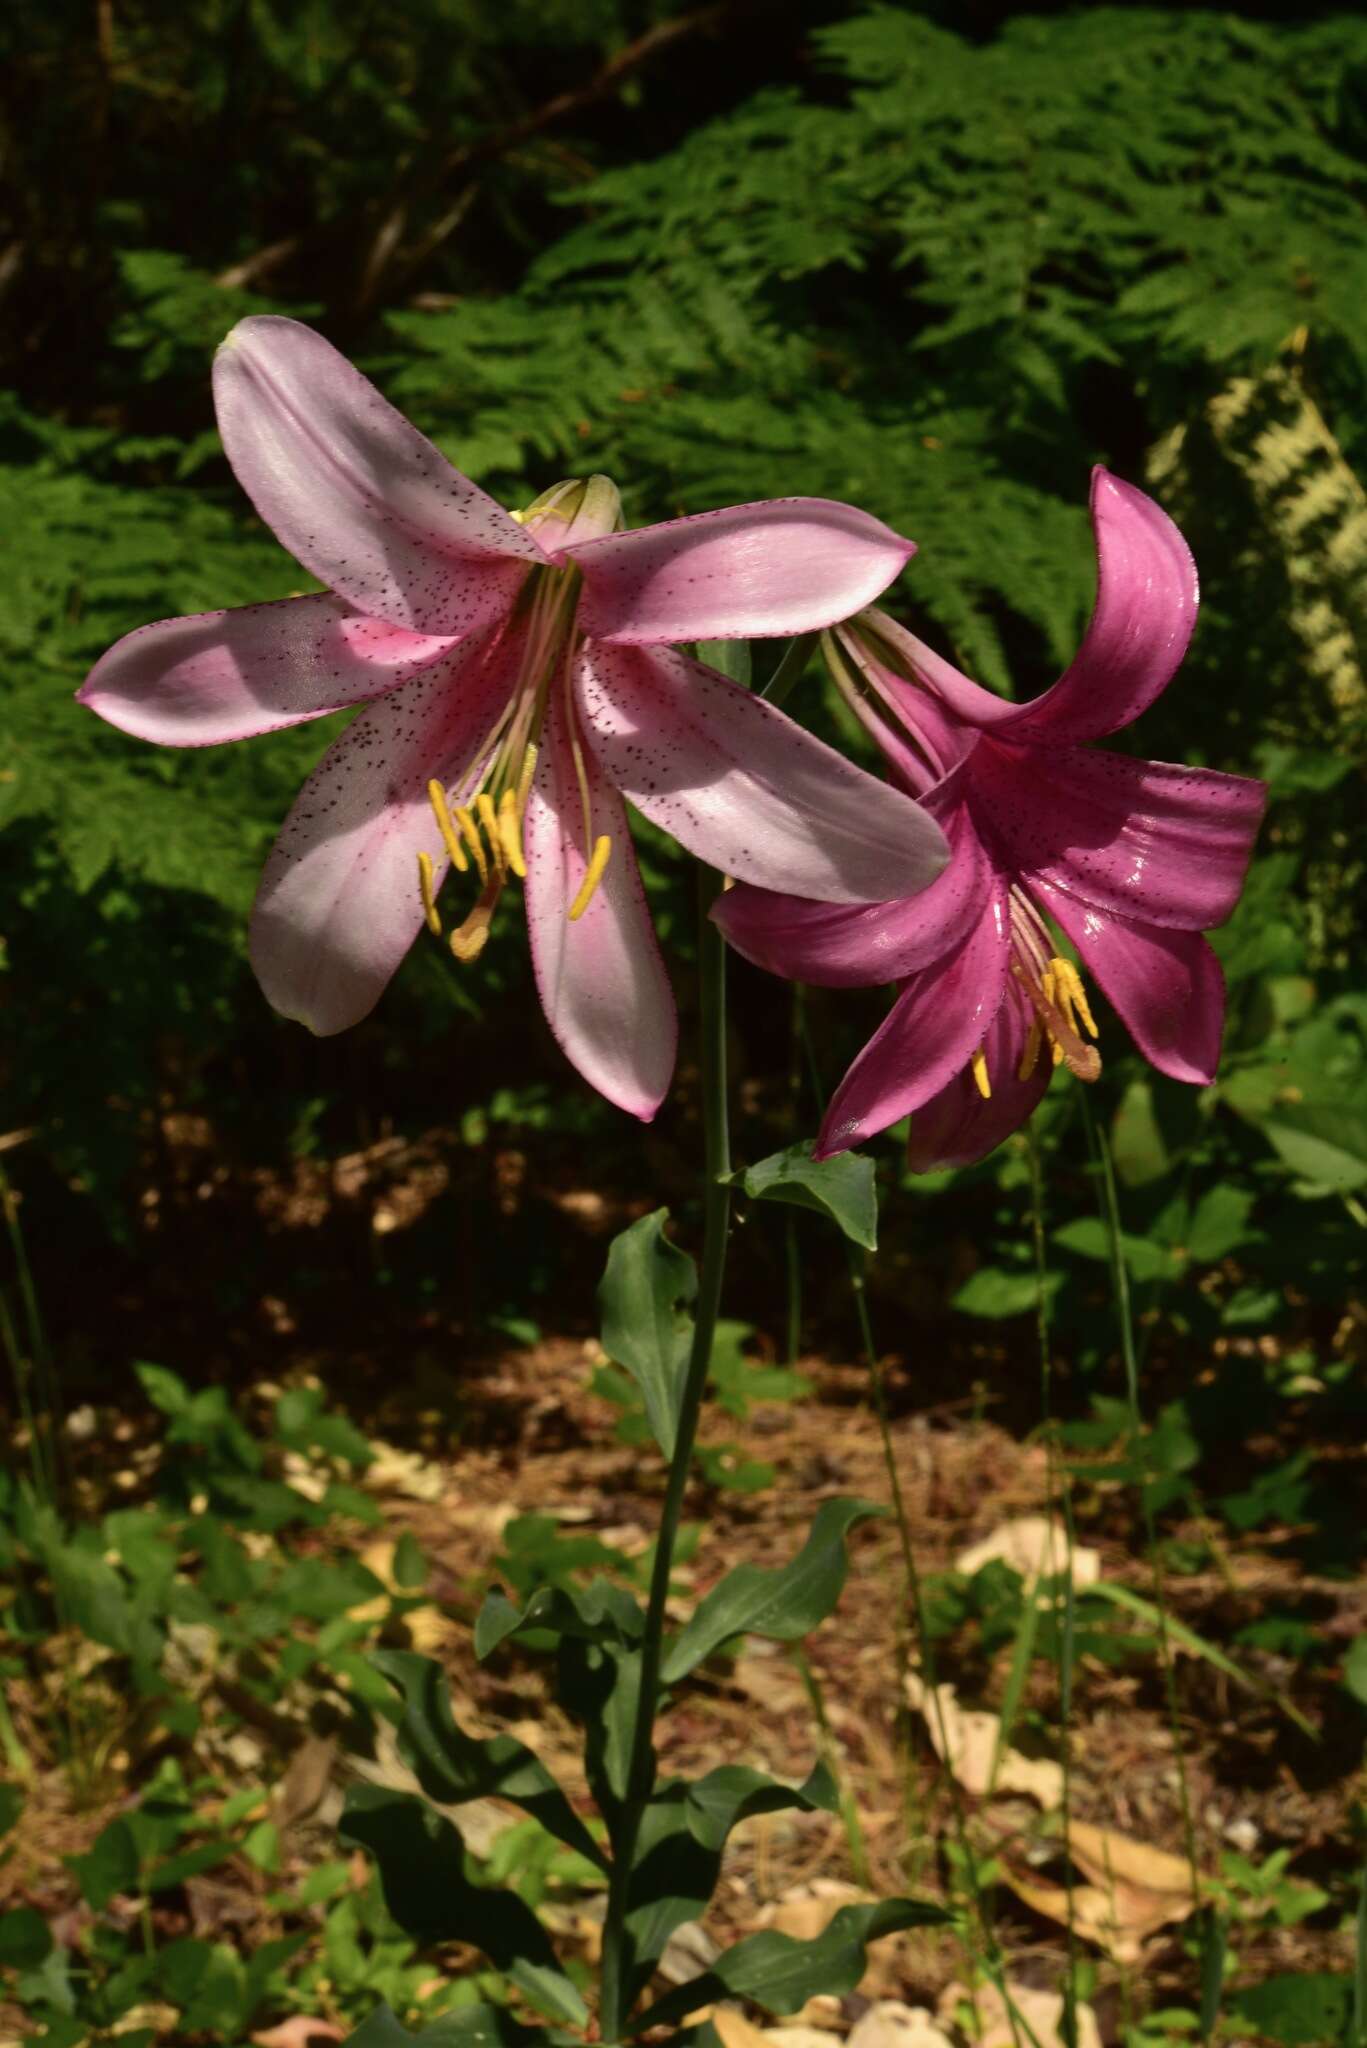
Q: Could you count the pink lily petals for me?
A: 12